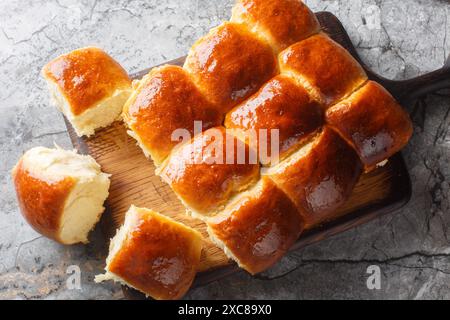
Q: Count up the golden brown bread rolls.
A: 12